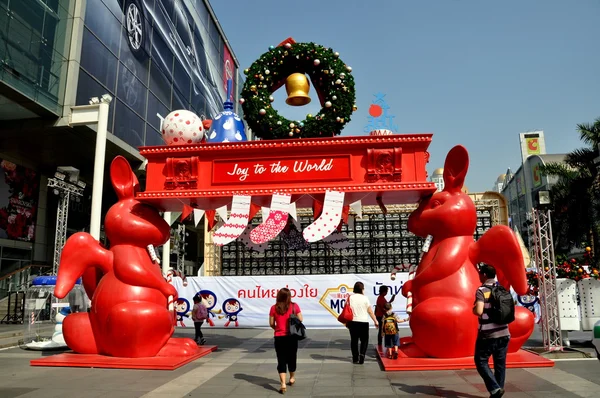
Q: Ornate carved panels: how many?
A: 2